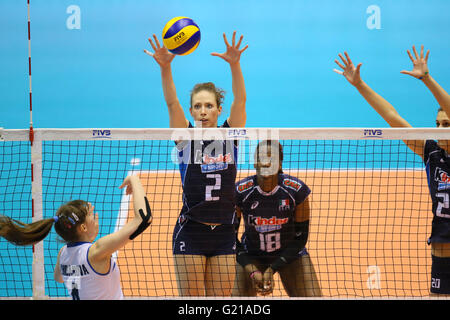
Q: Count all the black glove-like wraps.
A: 2